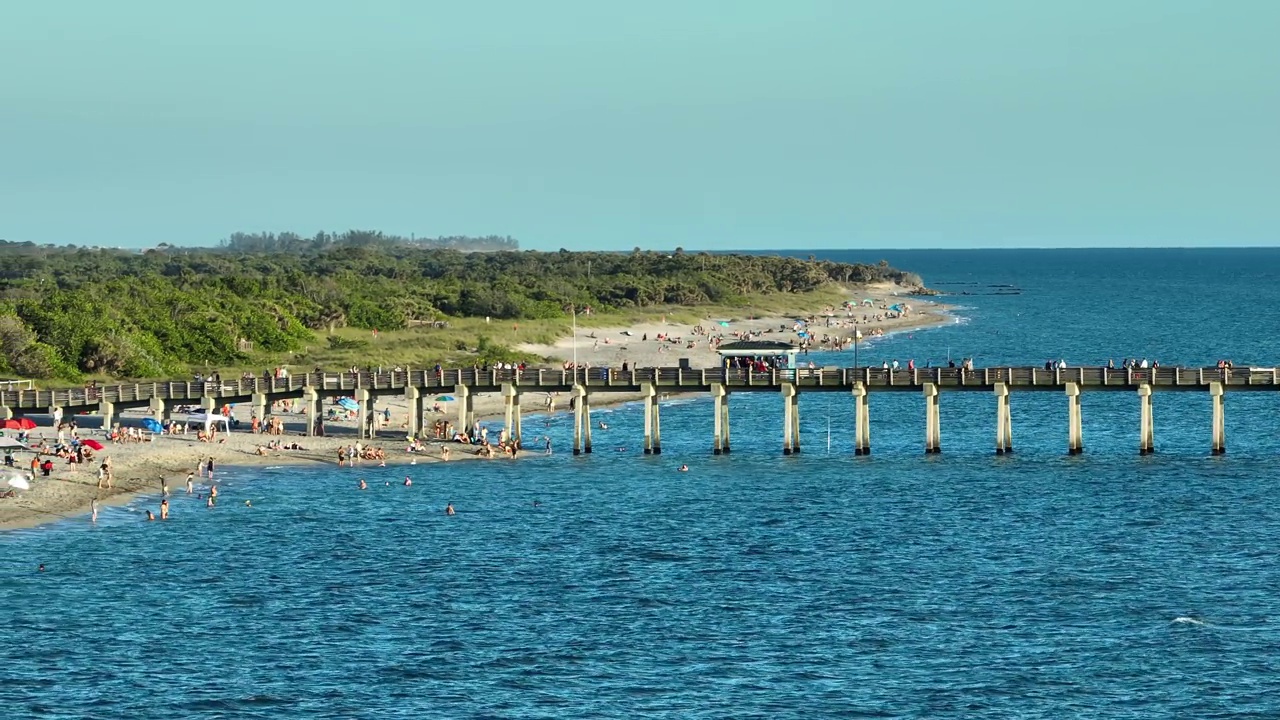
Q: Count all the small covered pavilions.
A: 1